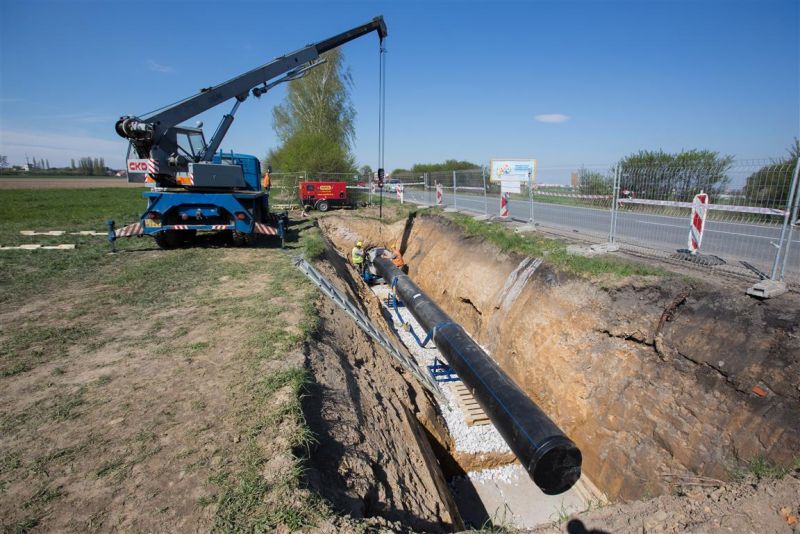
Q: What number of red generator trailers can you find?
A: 1